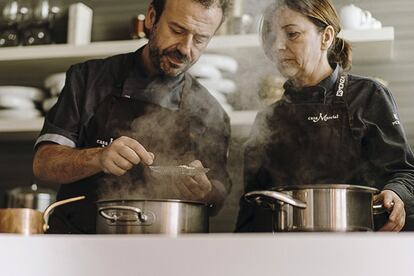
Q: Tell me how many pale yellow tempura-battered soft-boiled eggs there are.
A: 0